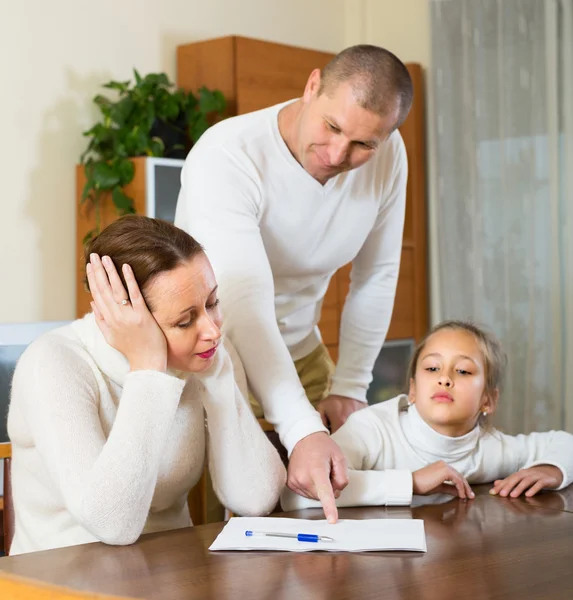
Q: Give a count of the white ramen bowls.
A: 0